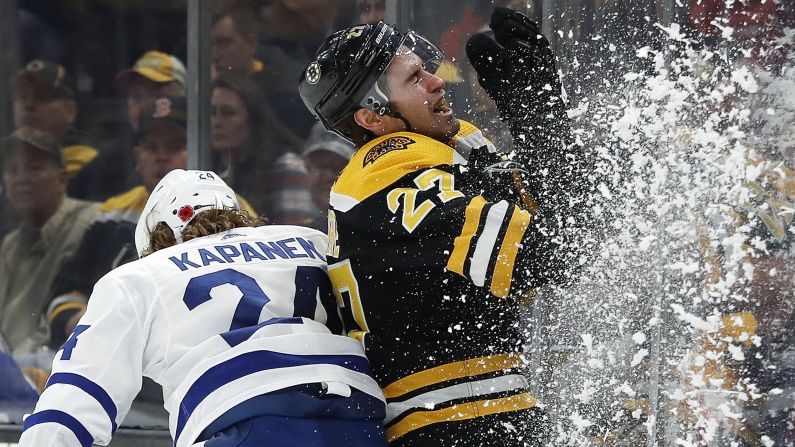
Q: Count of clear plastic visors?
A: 1